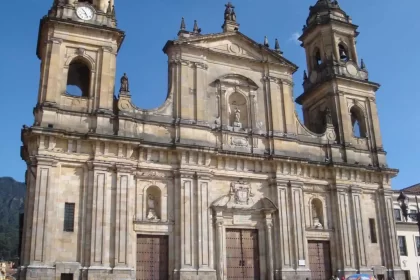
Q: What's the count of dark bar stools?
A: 0